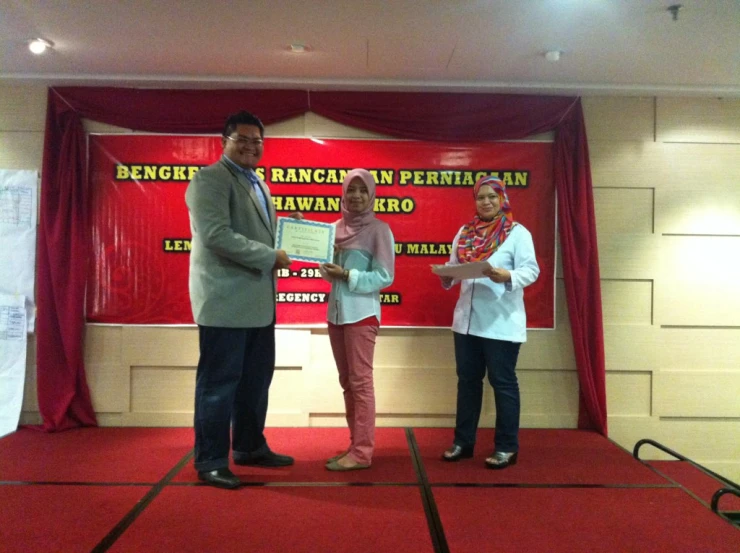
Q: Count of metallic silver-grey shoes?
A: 2